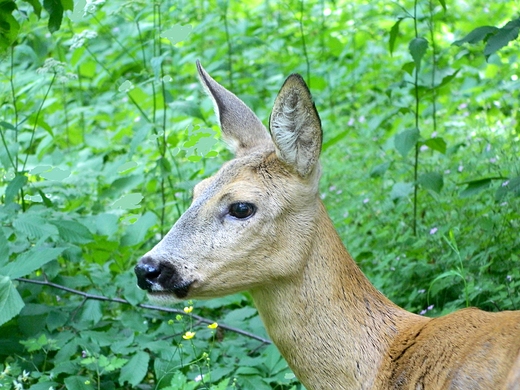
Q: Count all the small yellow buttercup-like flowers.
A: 3